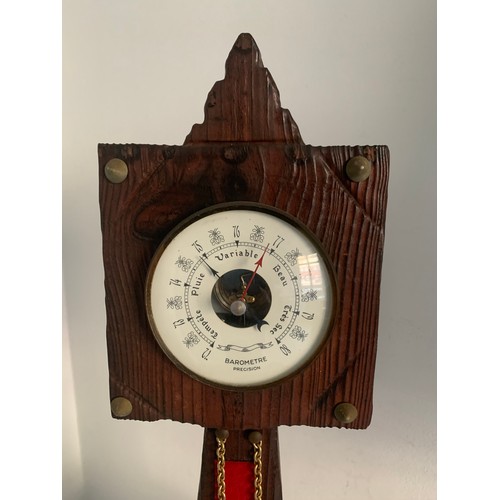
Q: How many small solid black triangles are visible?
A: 9